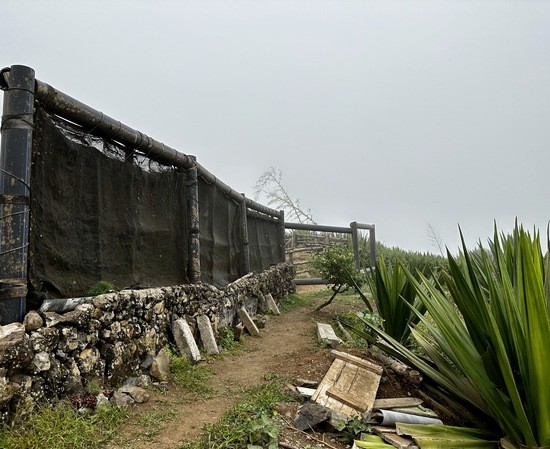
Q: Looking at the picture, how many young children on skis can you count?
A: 0